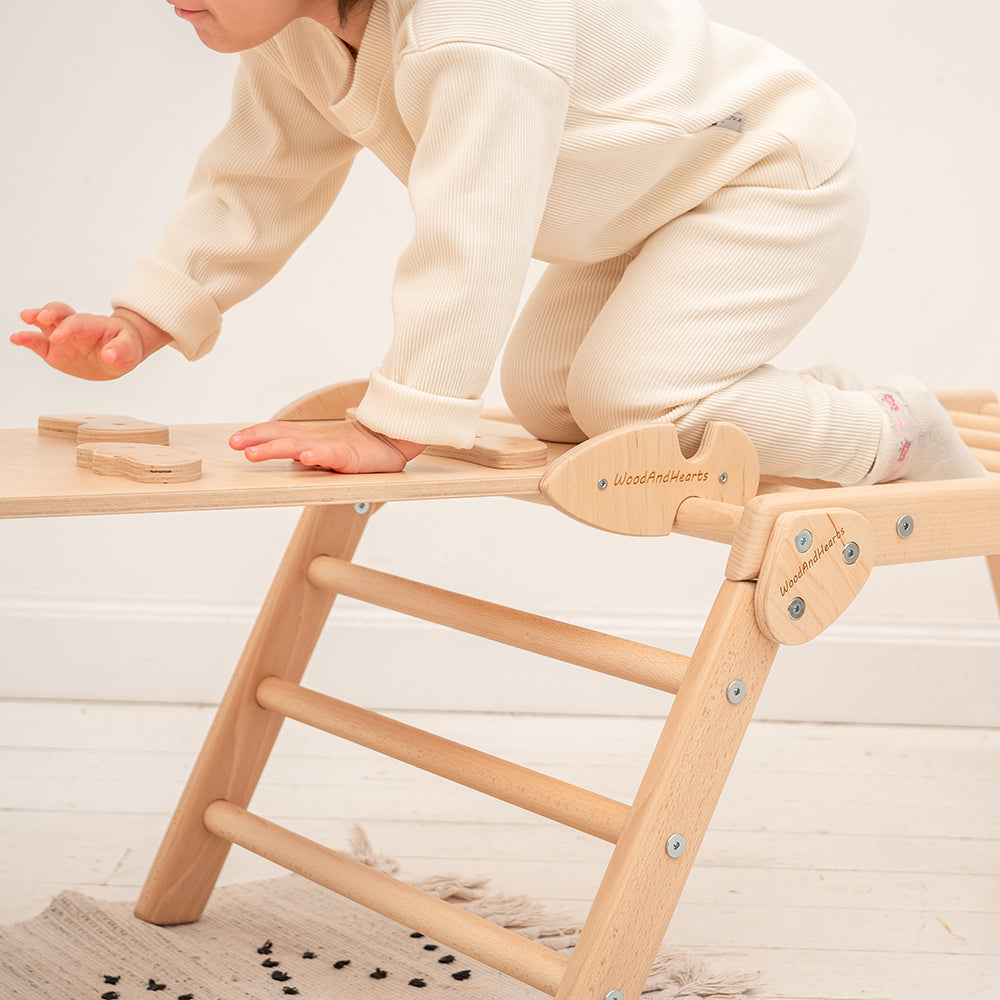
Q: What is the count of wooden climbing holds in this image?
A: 3